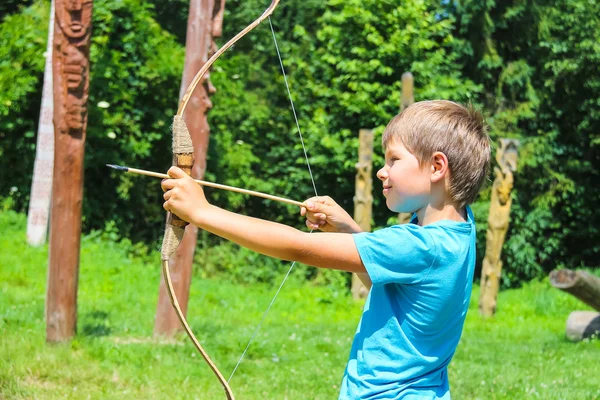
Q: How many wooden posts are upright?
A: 6